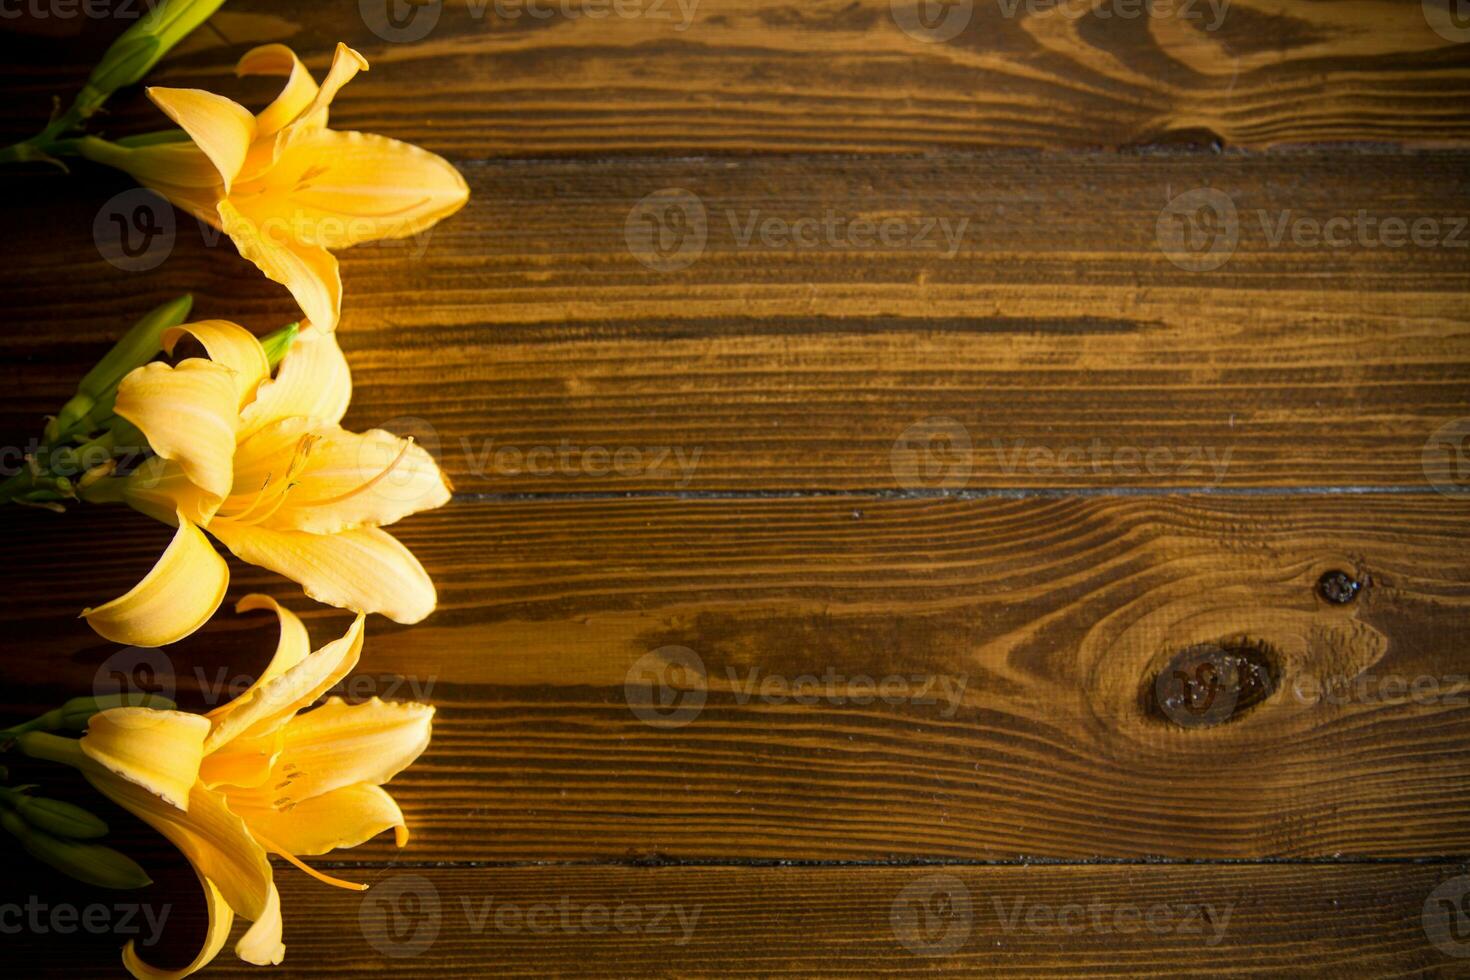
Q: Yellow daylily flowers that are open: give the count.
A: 3